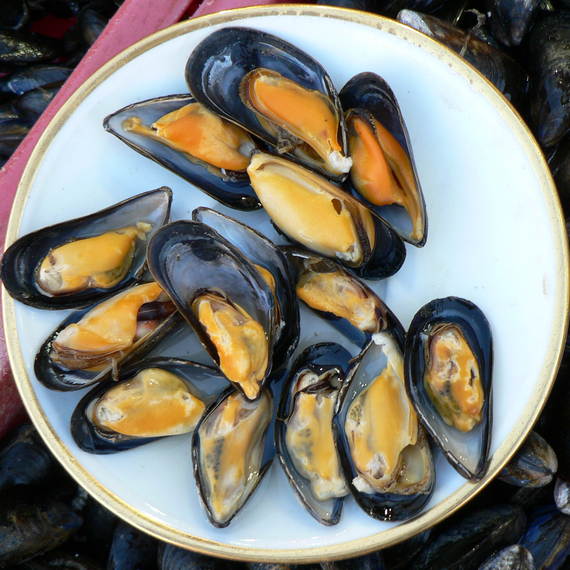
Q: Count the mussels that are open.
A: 14